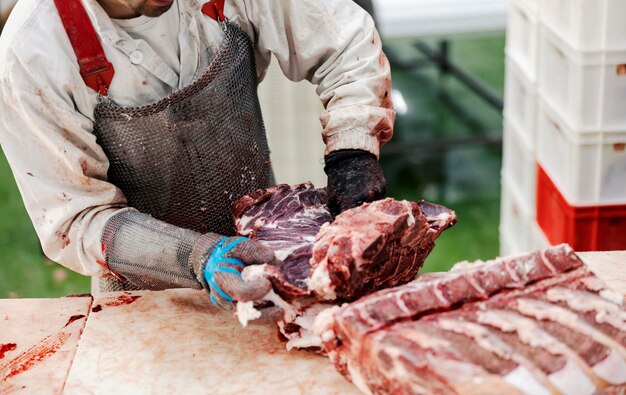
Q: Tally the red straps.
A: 2